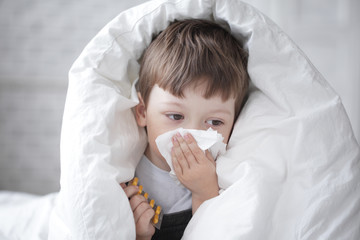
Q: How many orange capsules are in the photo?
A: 6